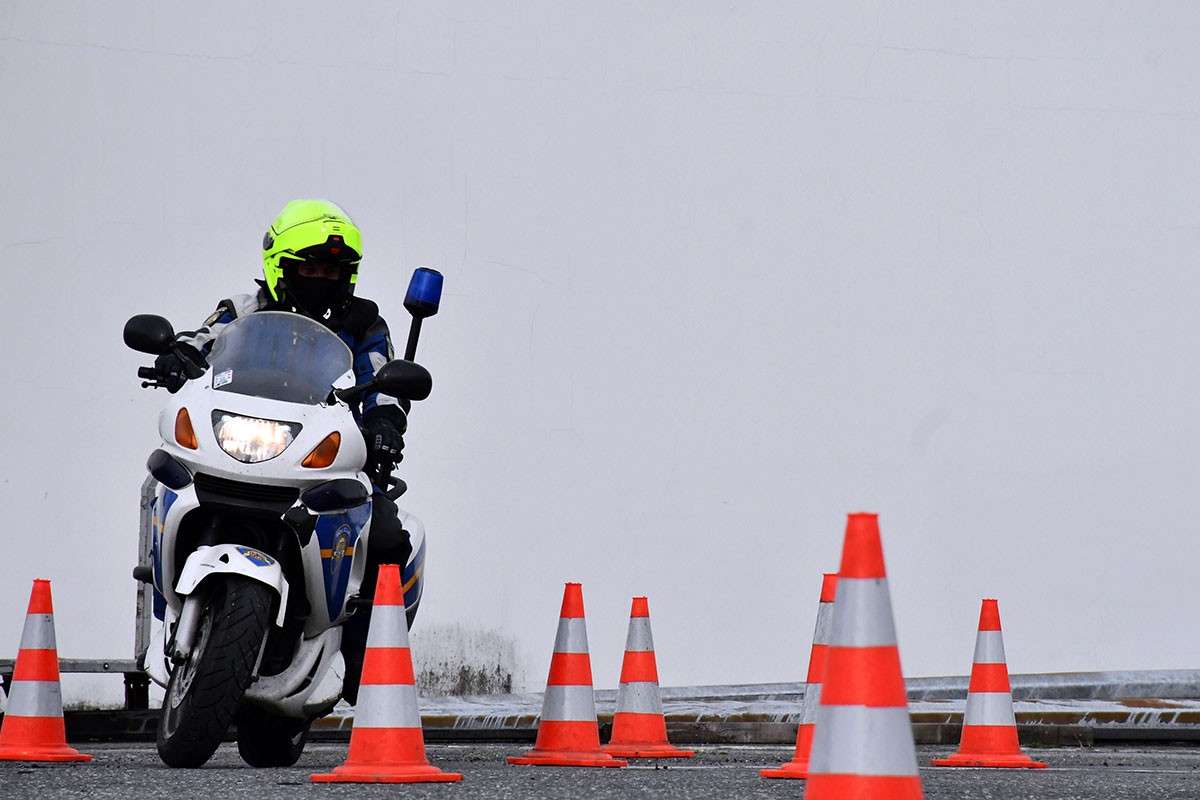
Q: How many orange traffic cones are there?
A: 7